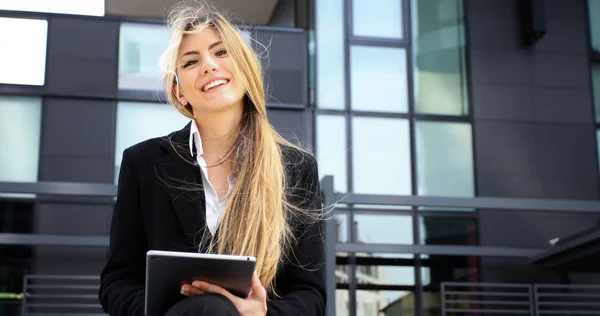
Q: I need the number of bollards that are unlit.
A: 0